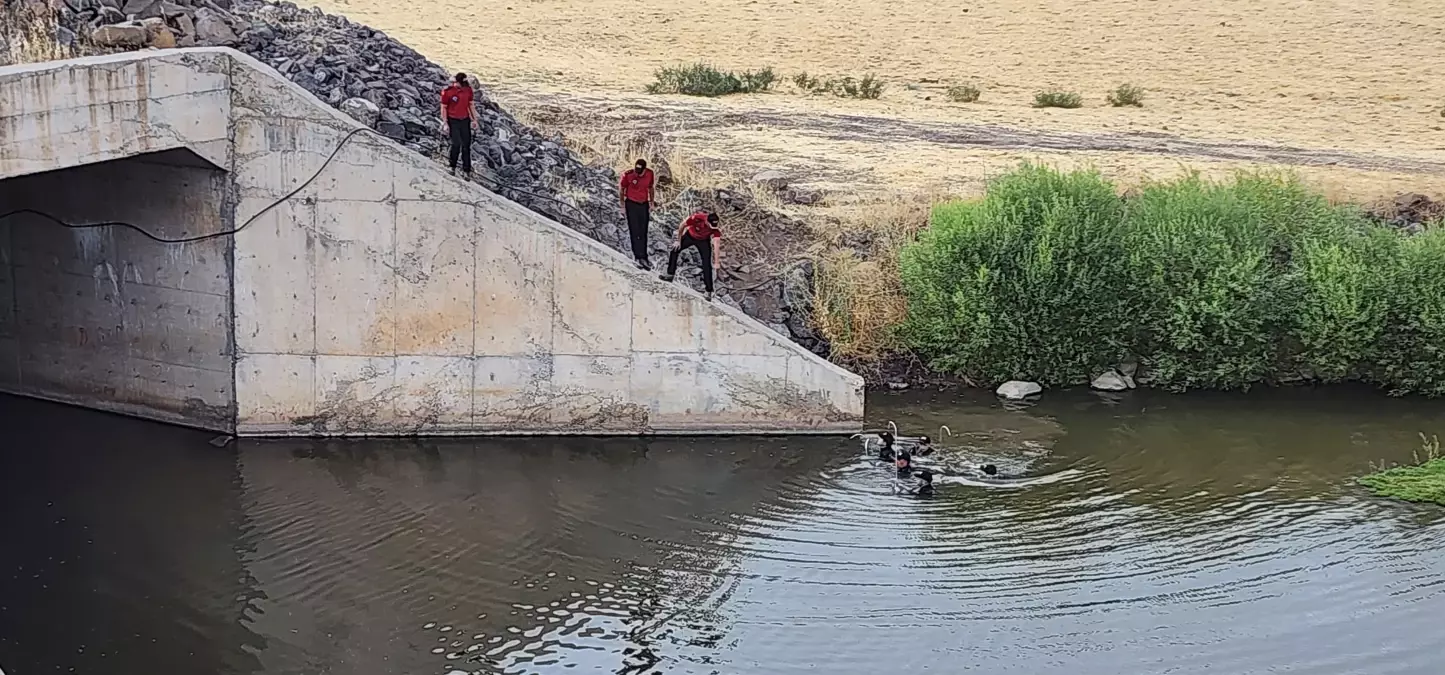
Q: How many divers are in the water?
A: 5